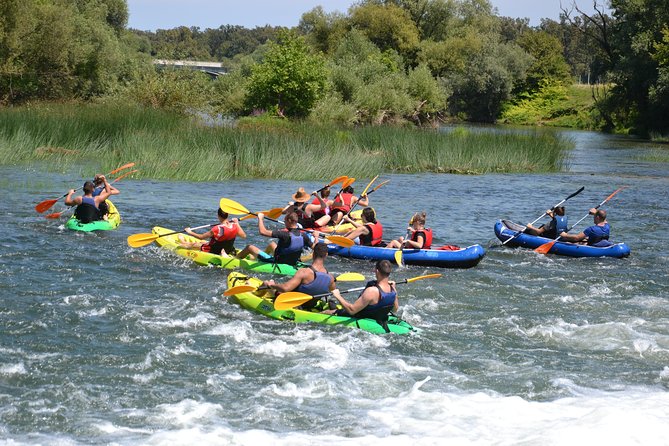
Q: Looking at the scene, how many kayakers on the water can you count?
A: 13